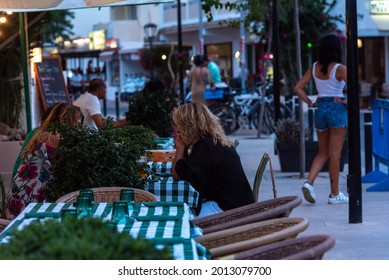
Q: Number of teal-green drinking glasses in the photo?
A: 5